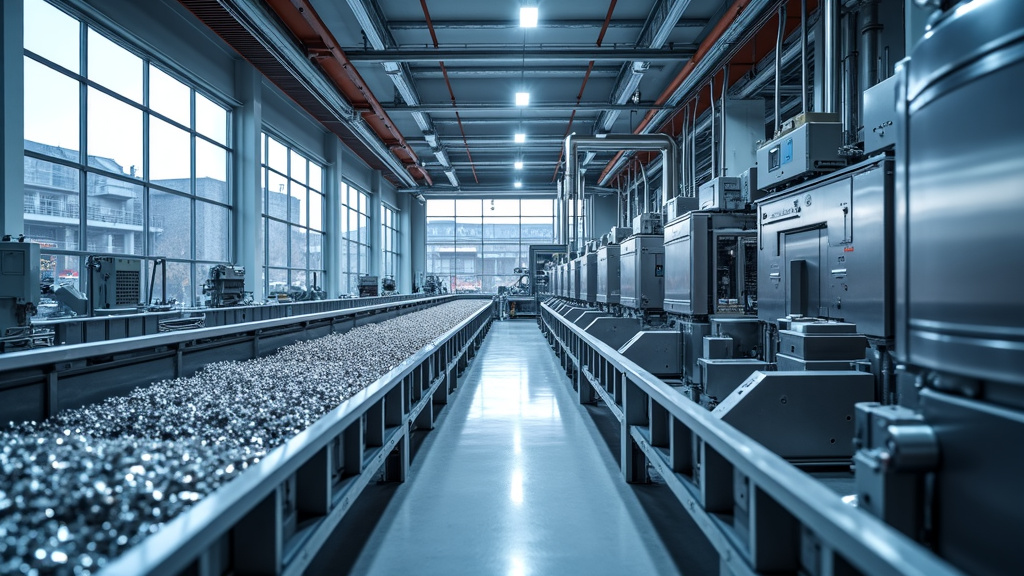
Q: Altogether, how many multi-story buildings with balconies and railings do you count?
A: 1